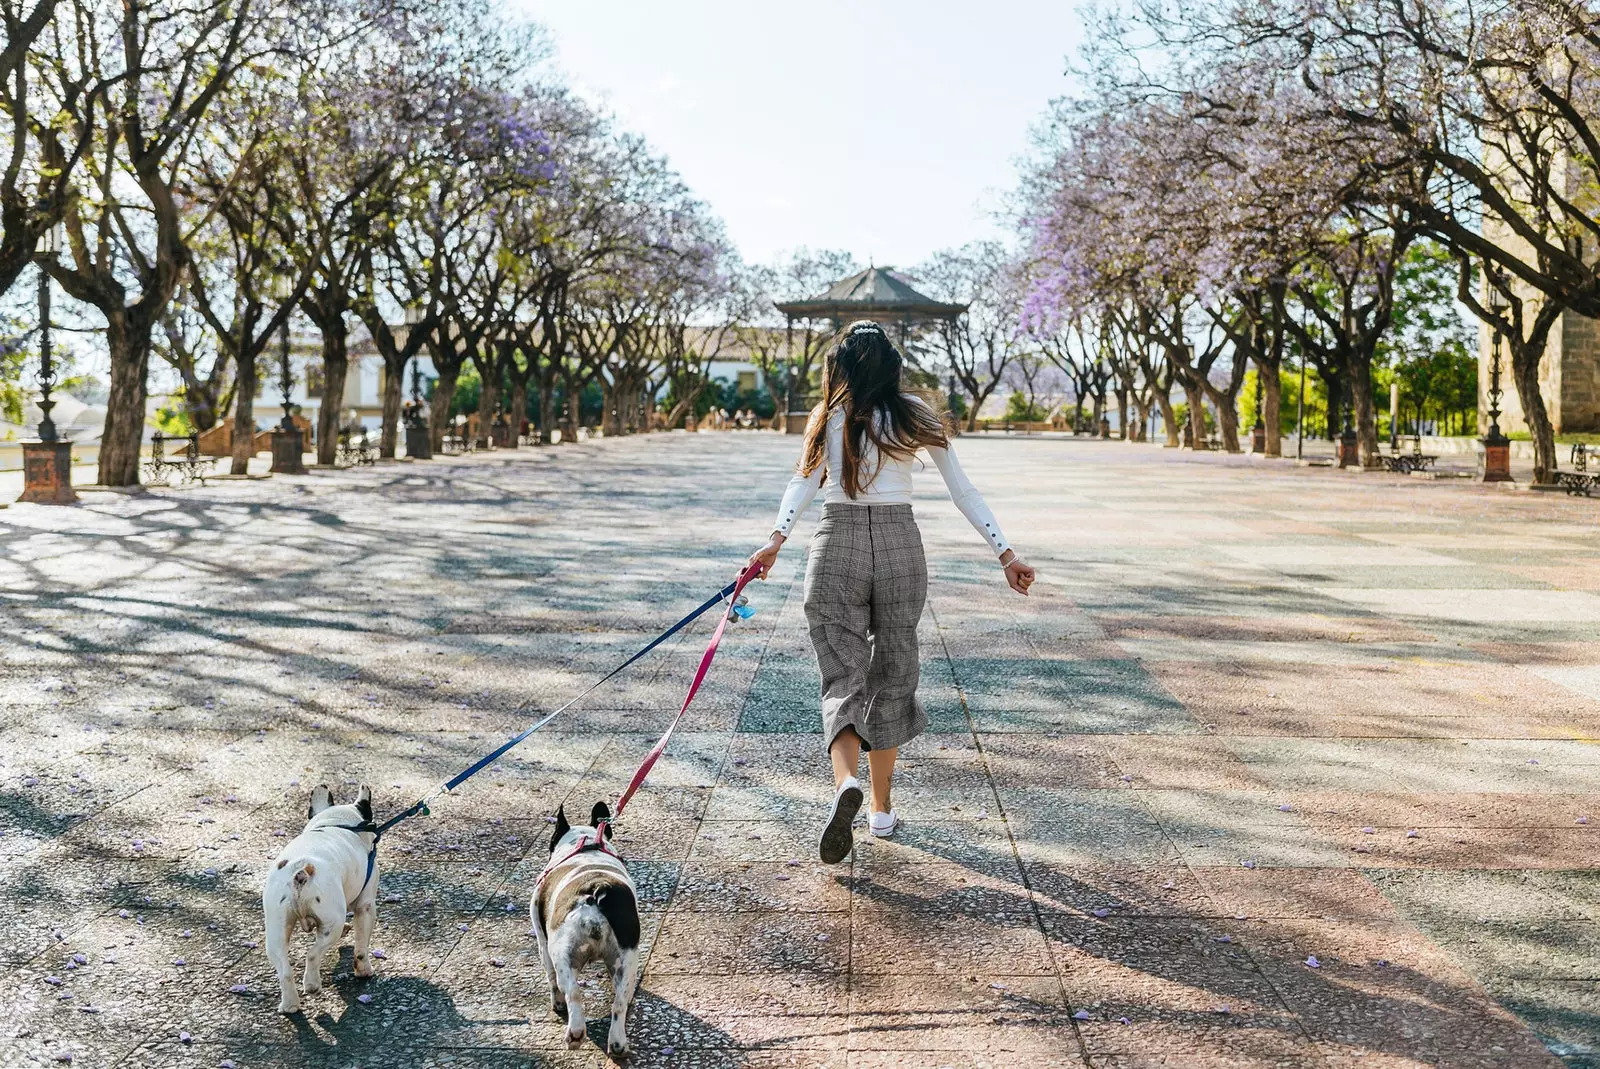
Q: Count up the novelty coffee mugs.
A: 0